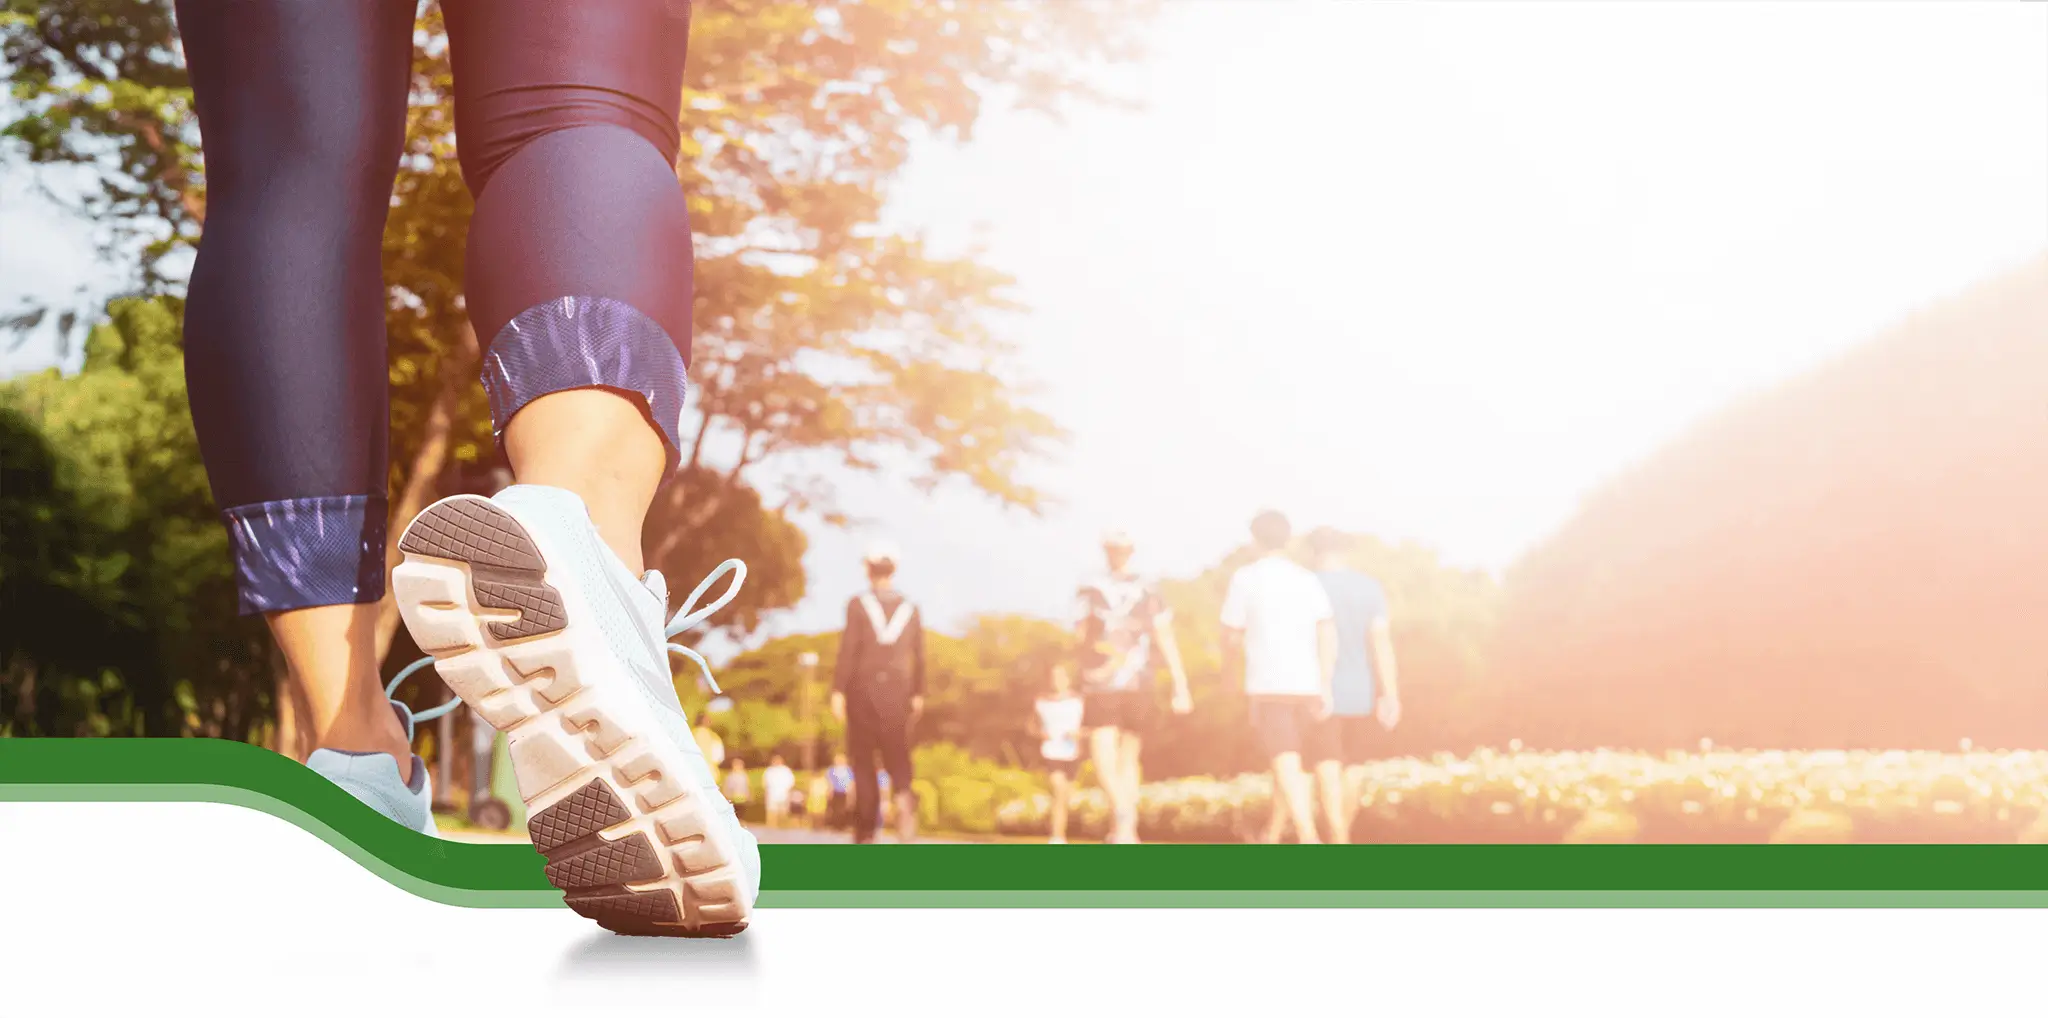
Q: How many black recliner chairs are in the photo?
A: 0